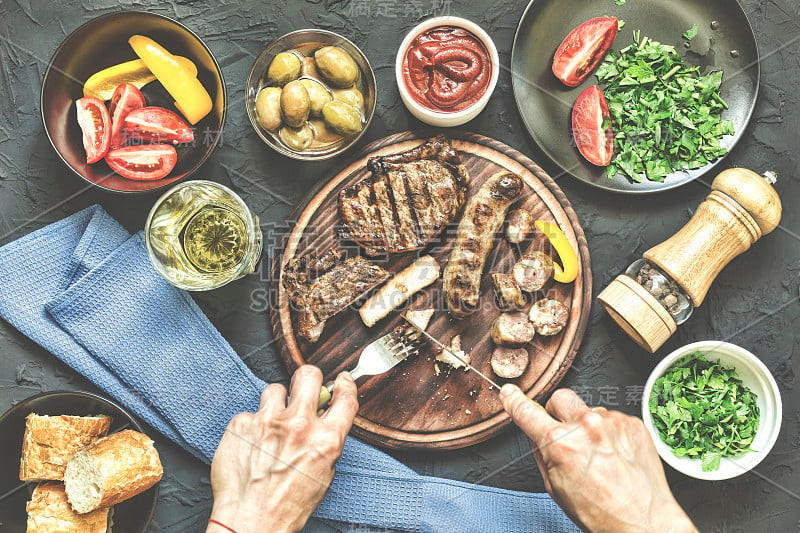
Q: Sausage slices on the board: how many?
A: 6